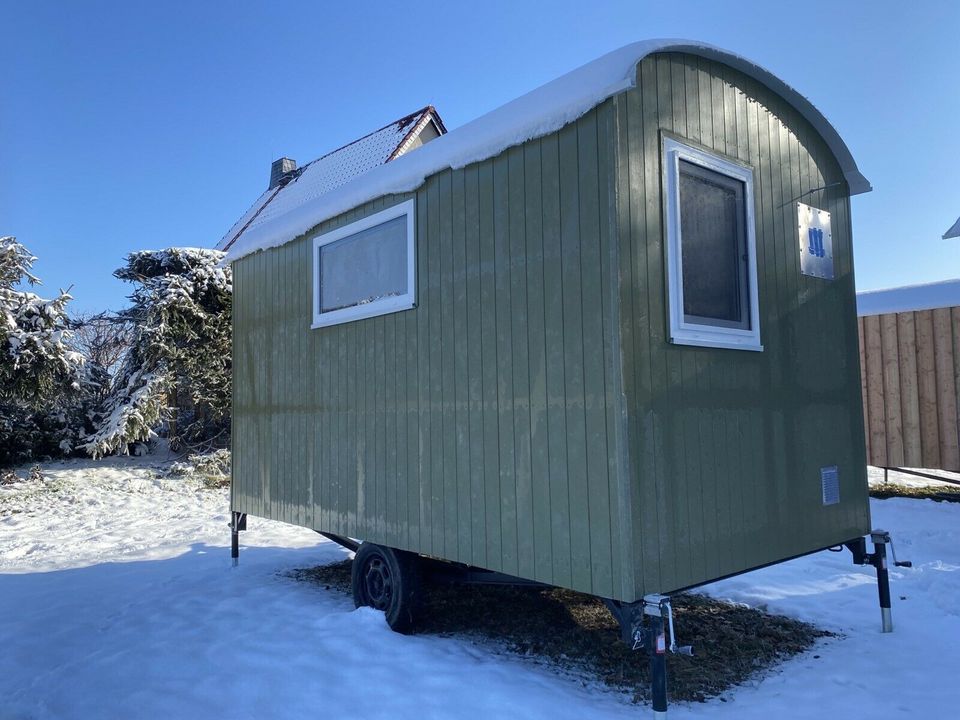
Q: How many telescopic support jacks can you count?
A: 3